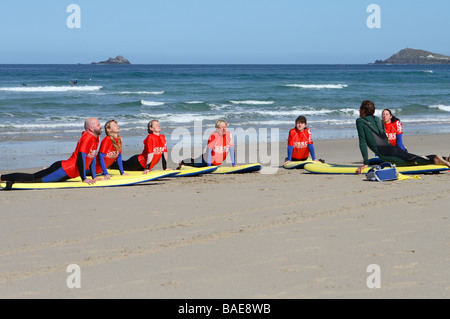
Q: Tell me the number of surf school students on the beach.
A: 6